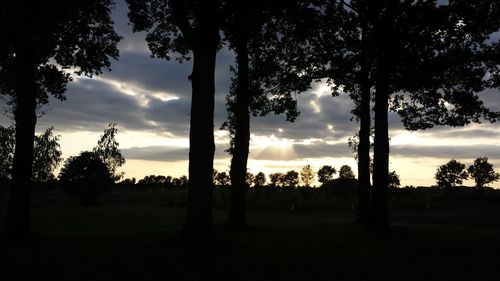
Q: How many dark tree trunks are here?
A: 5